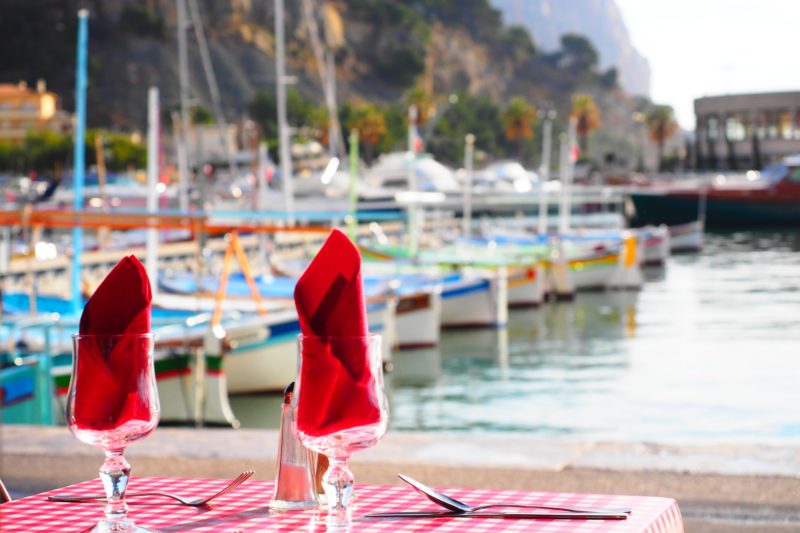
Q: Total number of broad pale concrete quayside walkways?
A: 1